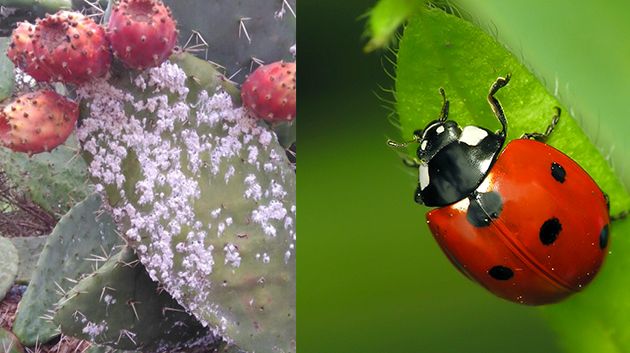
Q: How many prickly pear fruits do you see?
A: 5